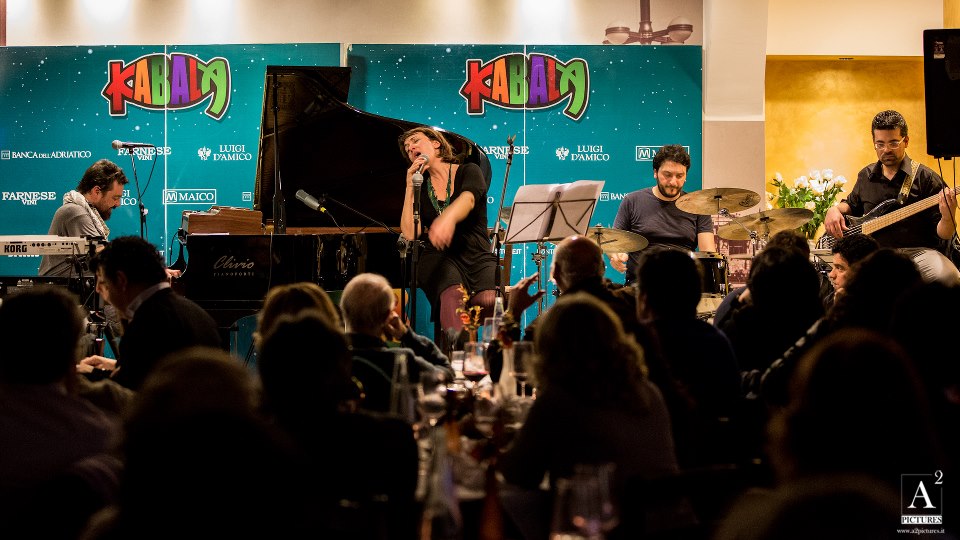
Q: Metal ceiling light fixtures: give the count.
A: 1